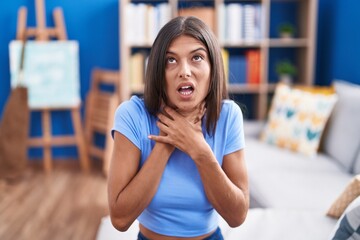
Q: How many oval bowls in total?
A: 0